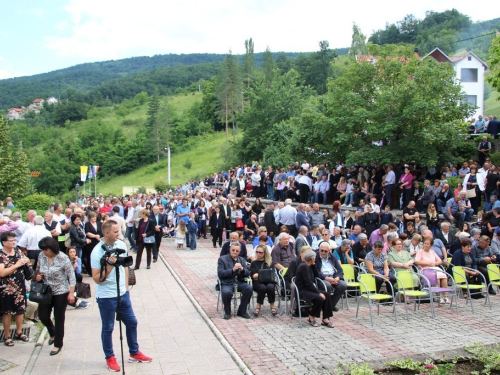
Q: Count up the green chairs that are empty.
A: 5